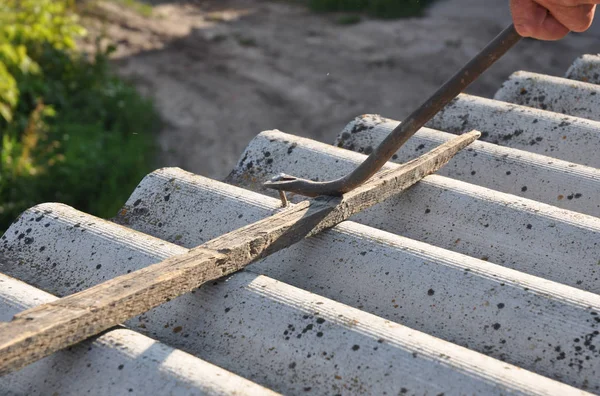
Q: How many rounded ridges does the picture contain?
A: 8